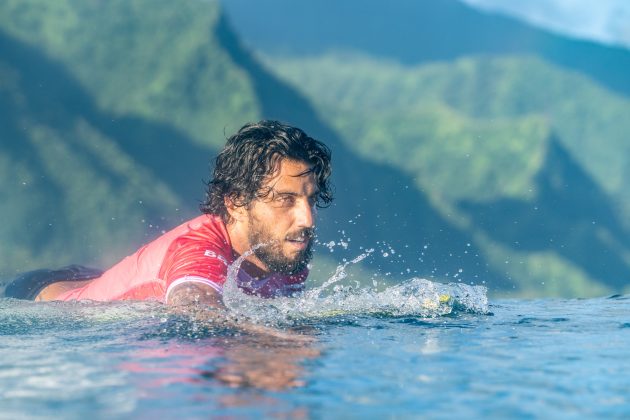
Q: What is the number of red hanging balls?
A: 0